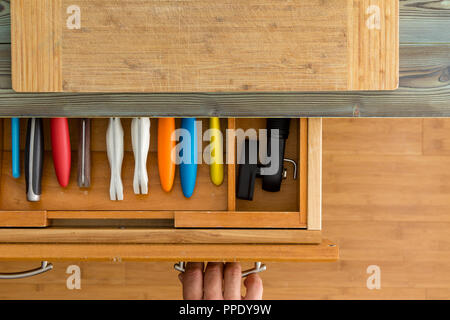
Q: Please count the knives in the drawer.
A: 9